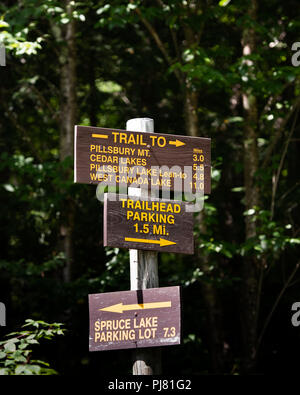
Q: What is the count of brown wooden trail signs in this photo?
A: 3